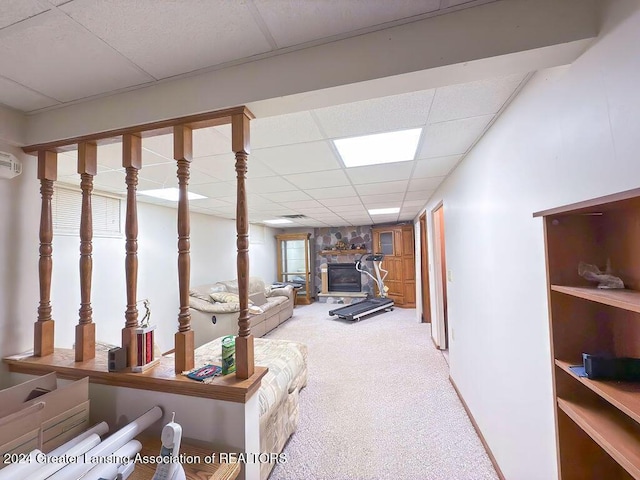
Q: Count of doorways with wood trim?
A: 2